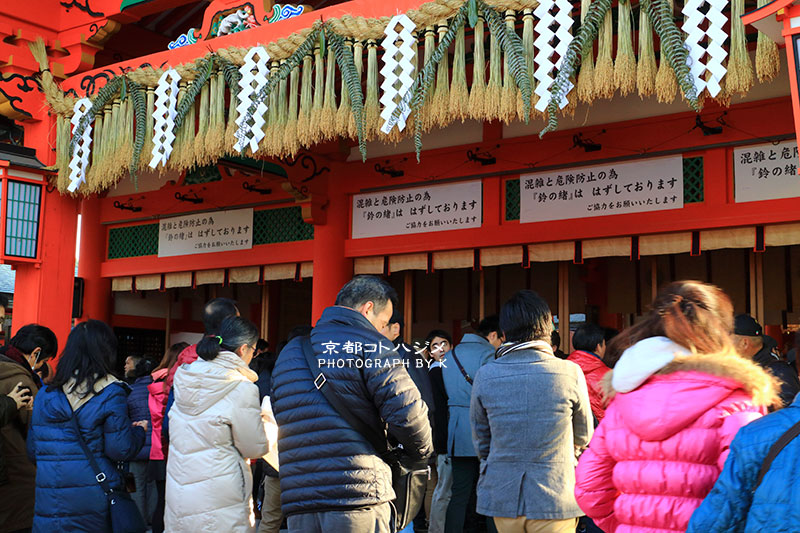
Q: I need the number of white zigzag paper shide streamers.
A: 6